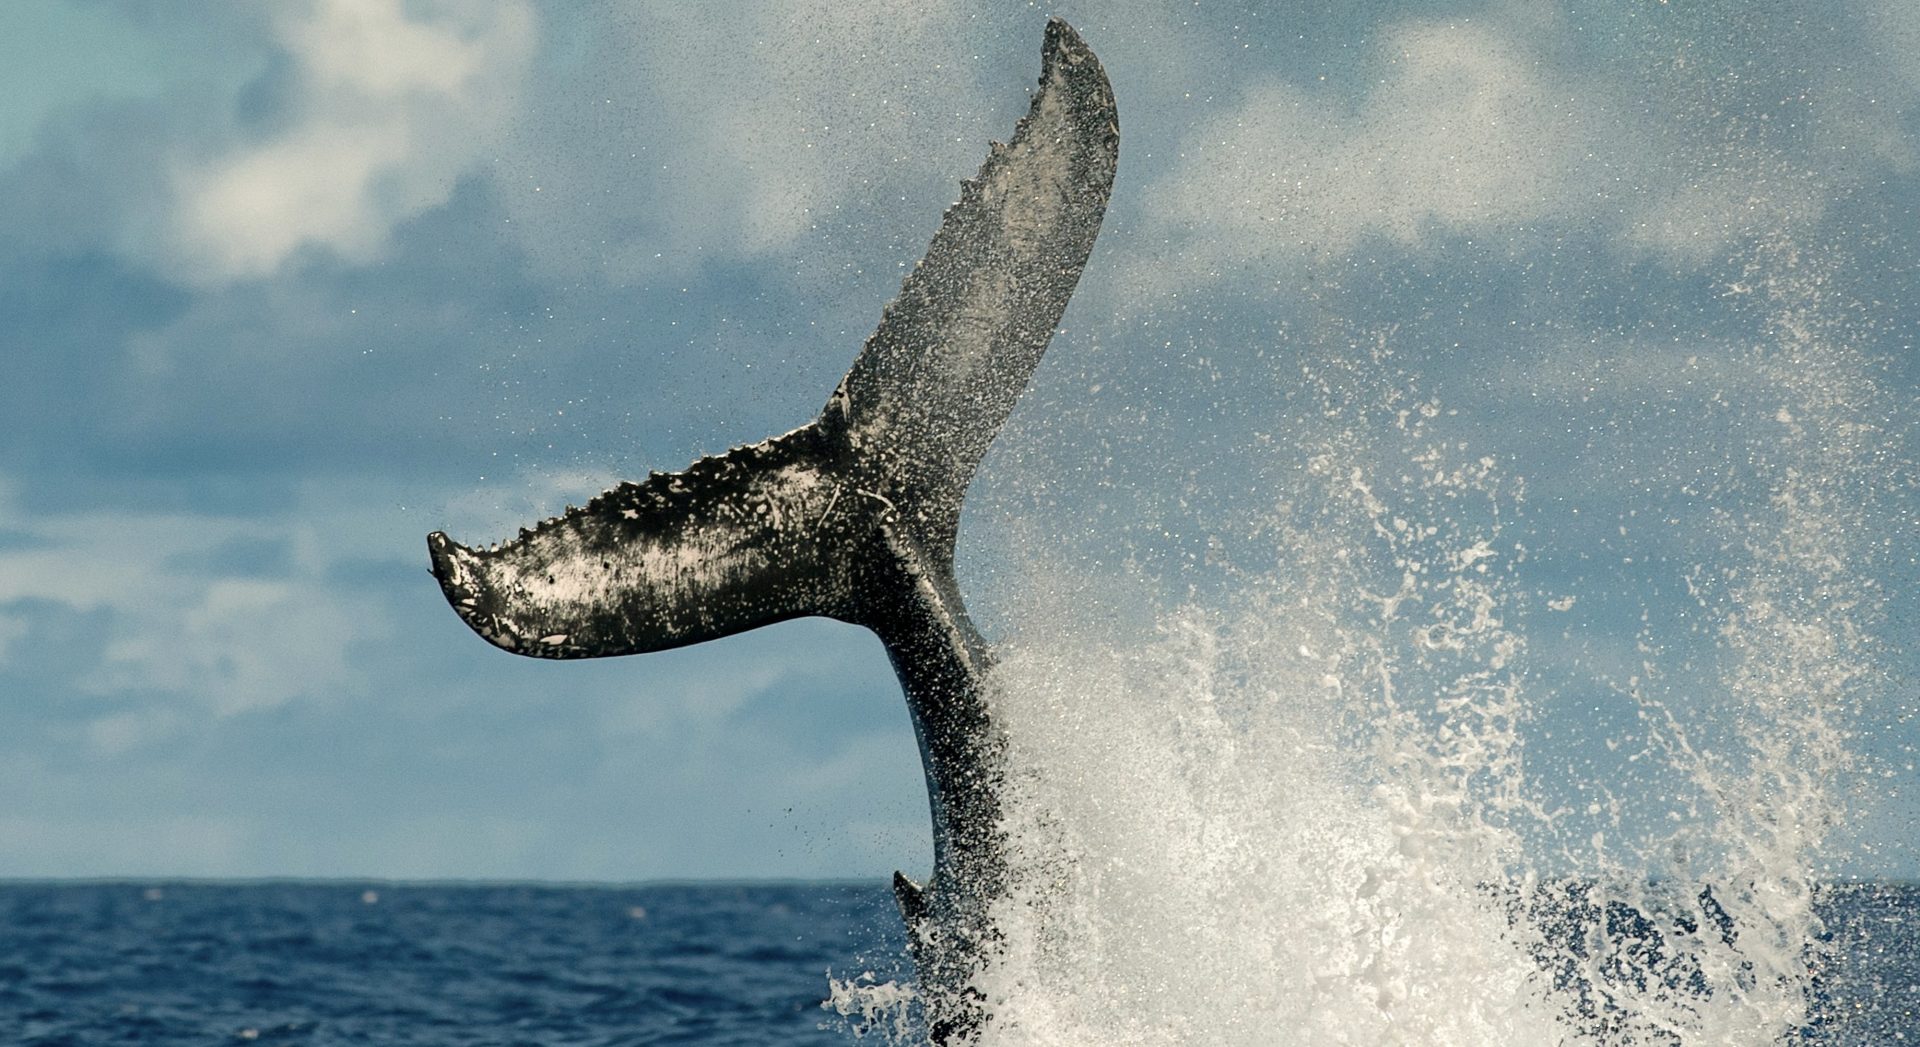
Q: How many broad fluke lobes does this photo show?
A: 2